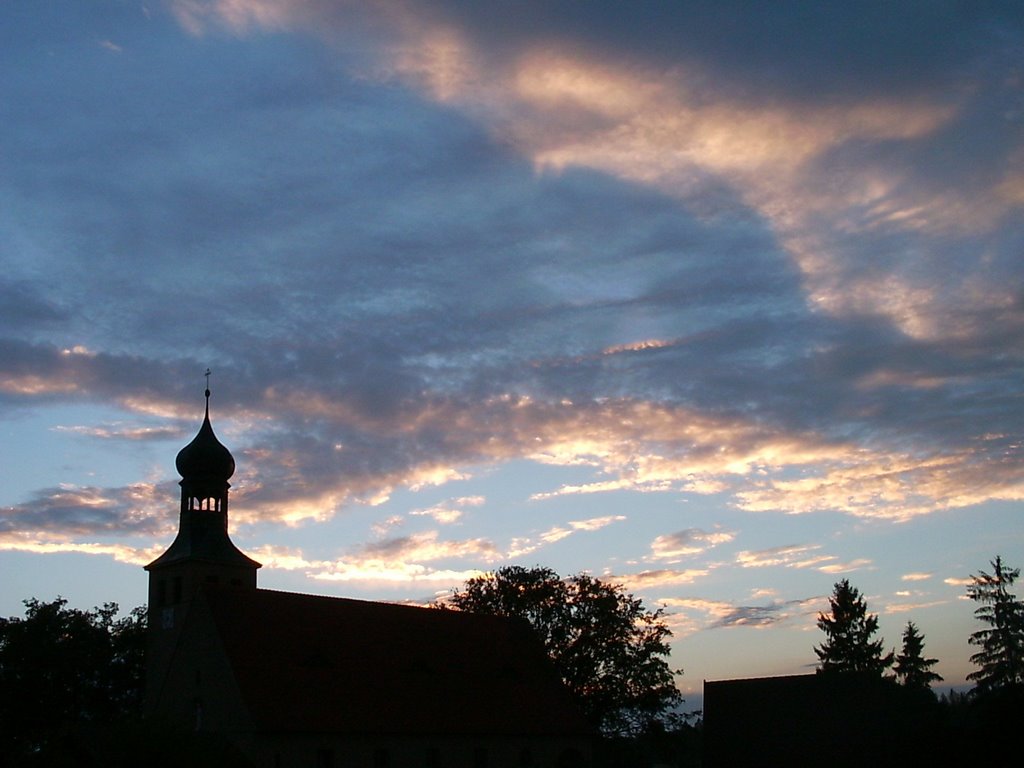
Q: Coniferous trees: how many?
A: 3